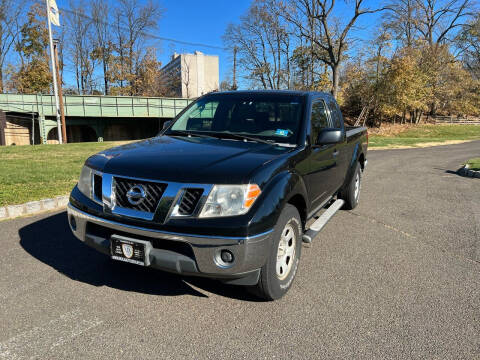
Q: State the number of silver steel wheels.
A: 2